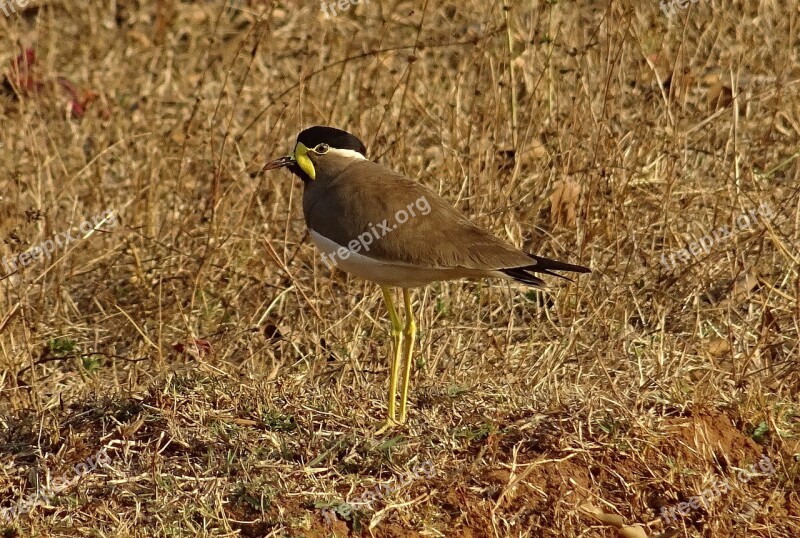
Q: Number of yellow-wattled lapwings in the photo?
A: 1